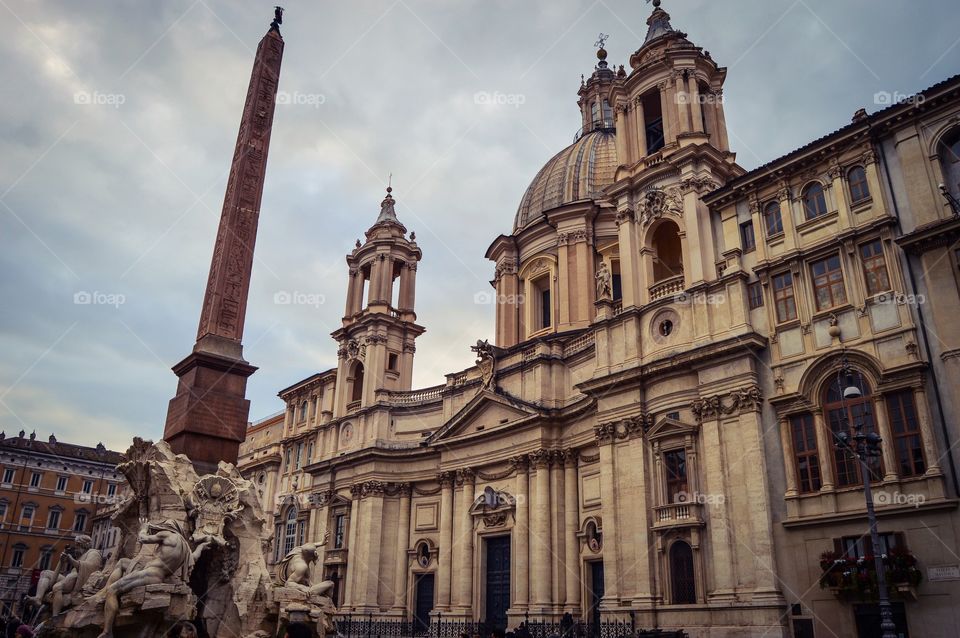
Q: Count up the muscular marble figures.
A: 3